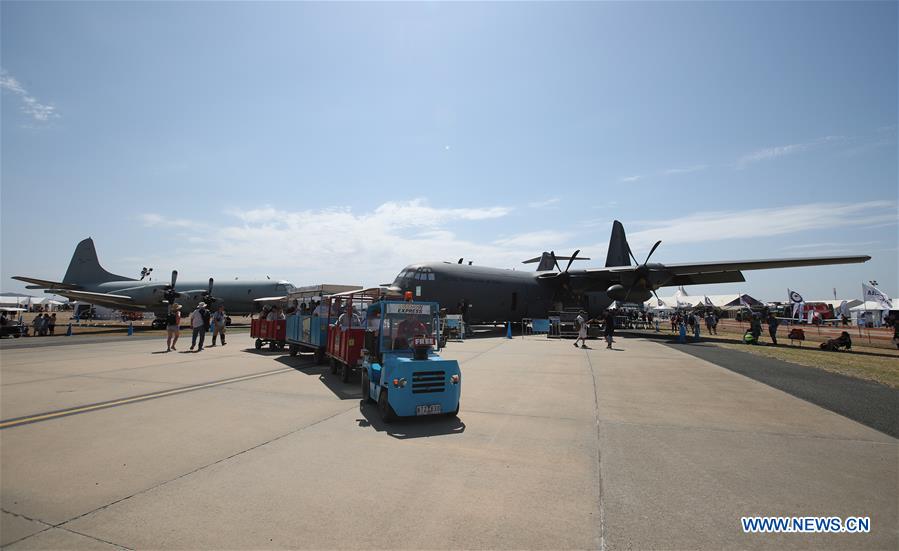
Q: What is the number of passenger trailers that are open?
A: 3